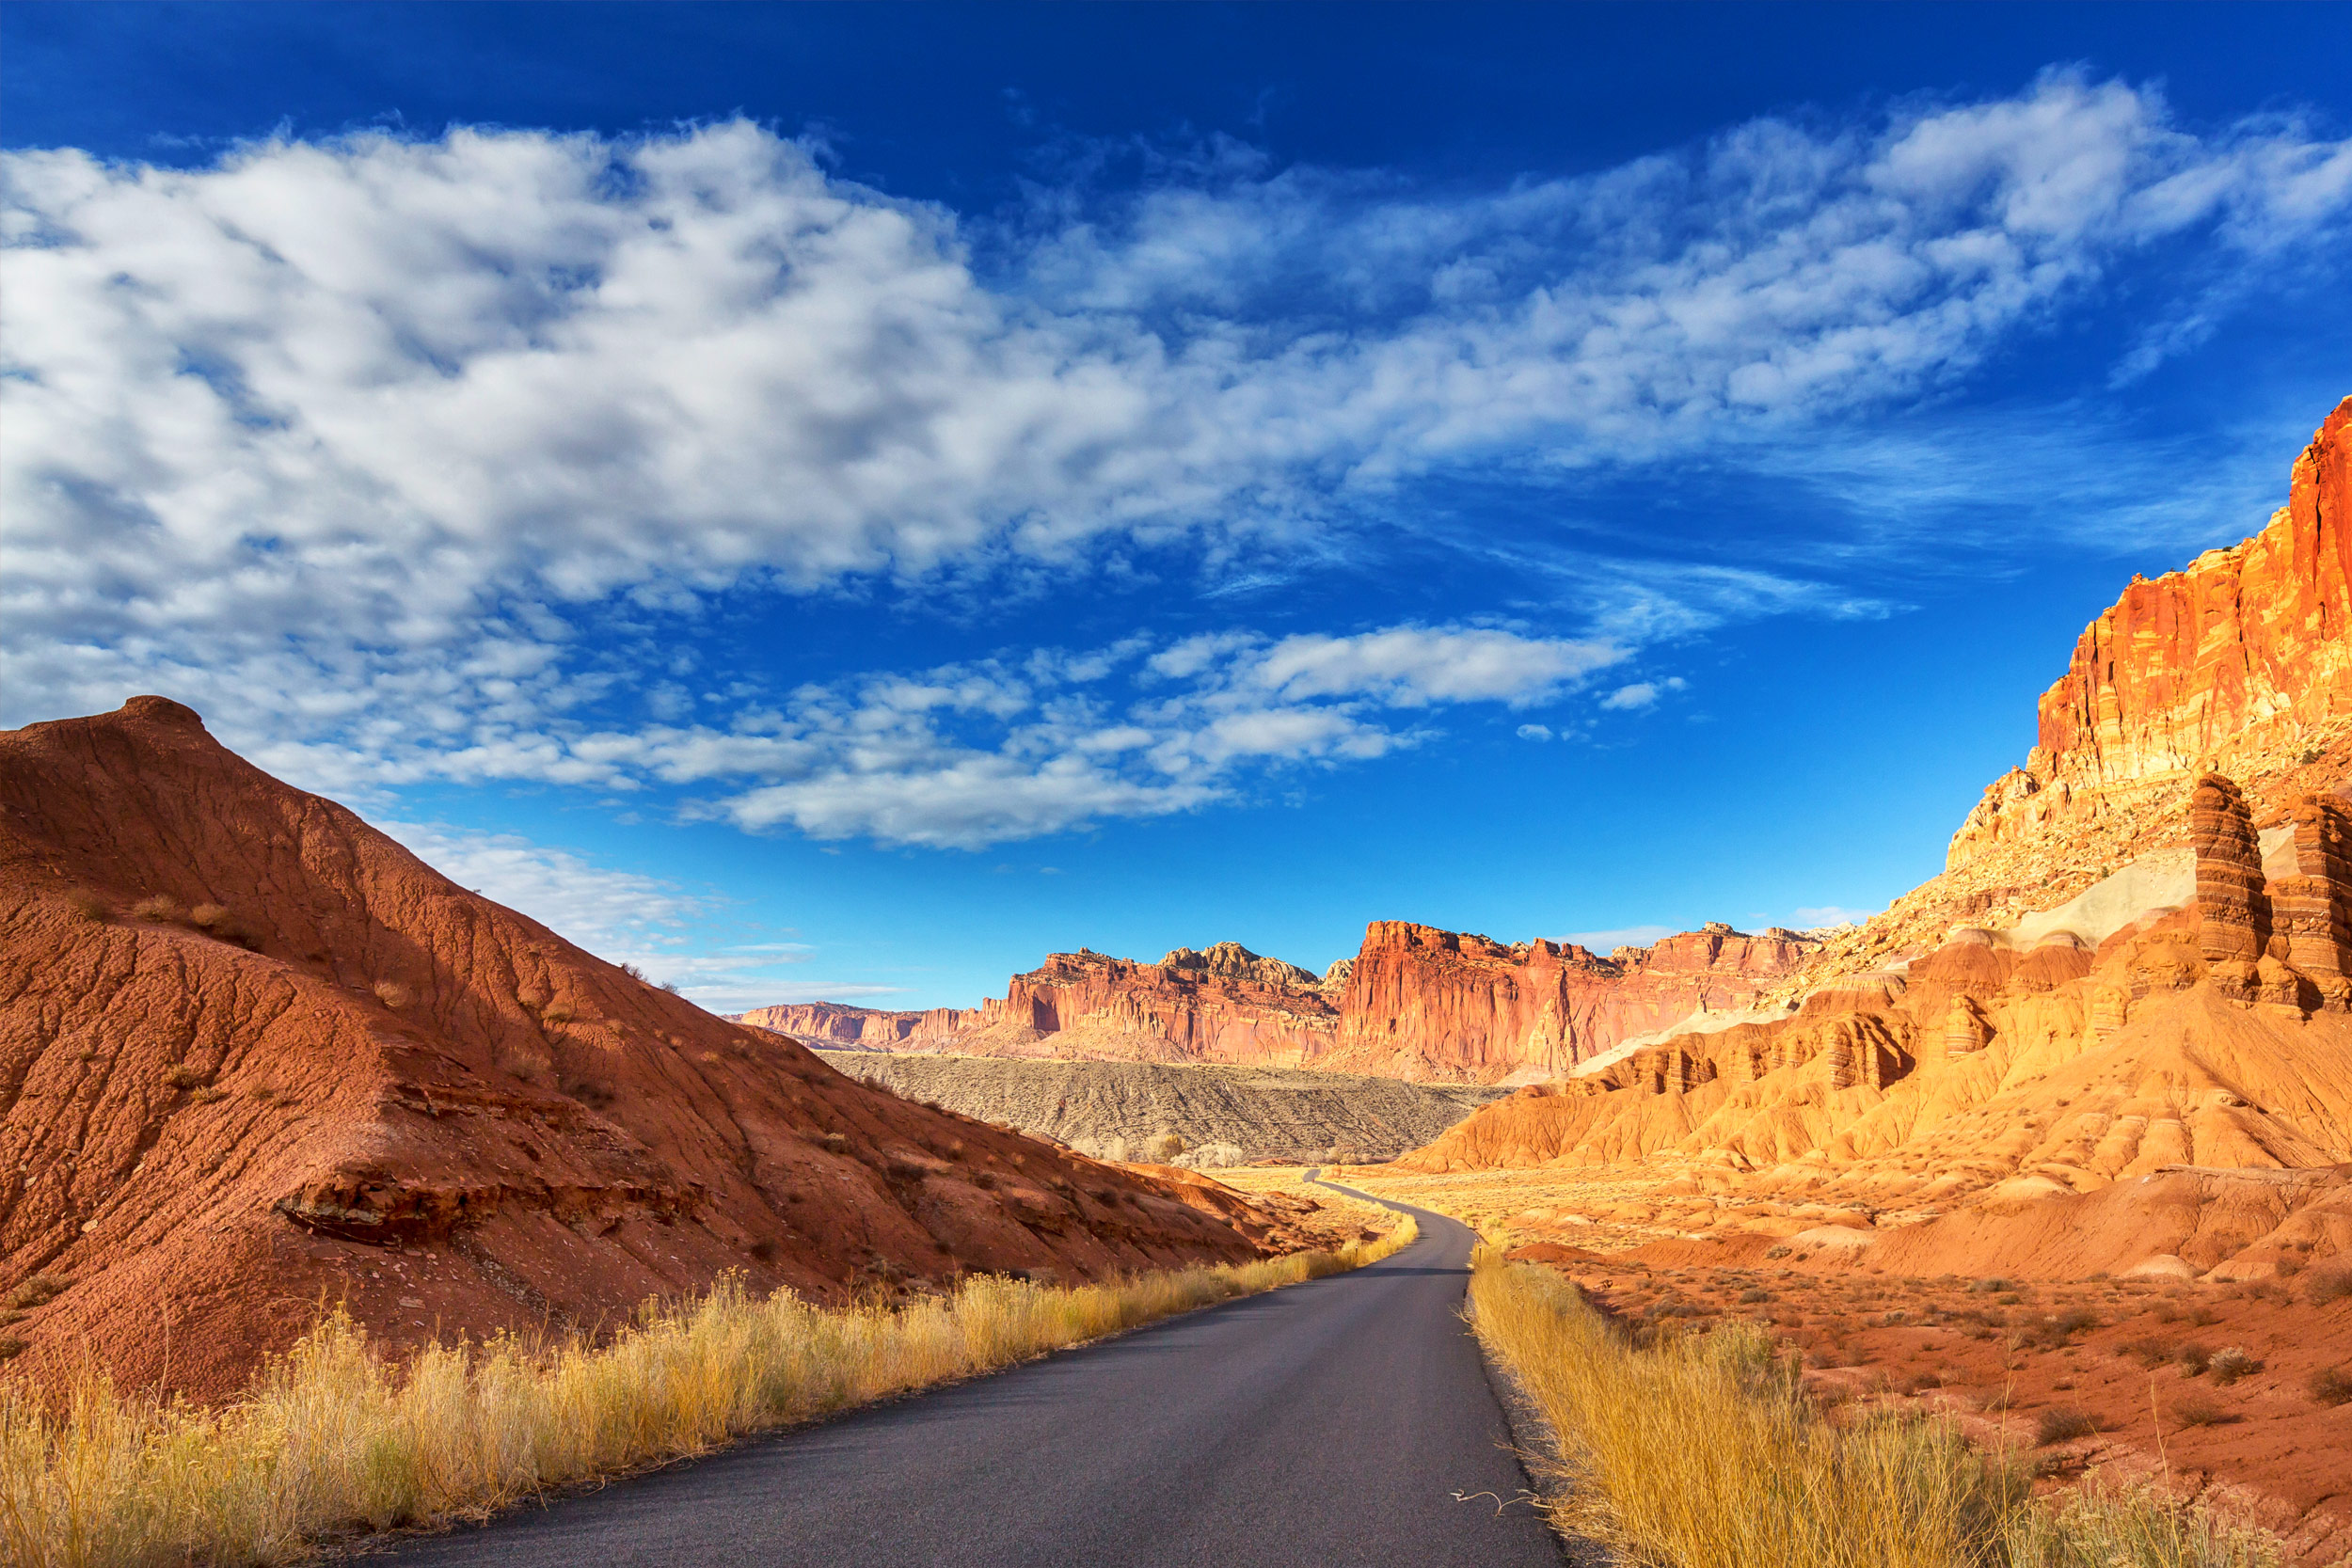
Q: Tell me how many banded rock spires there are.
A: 2